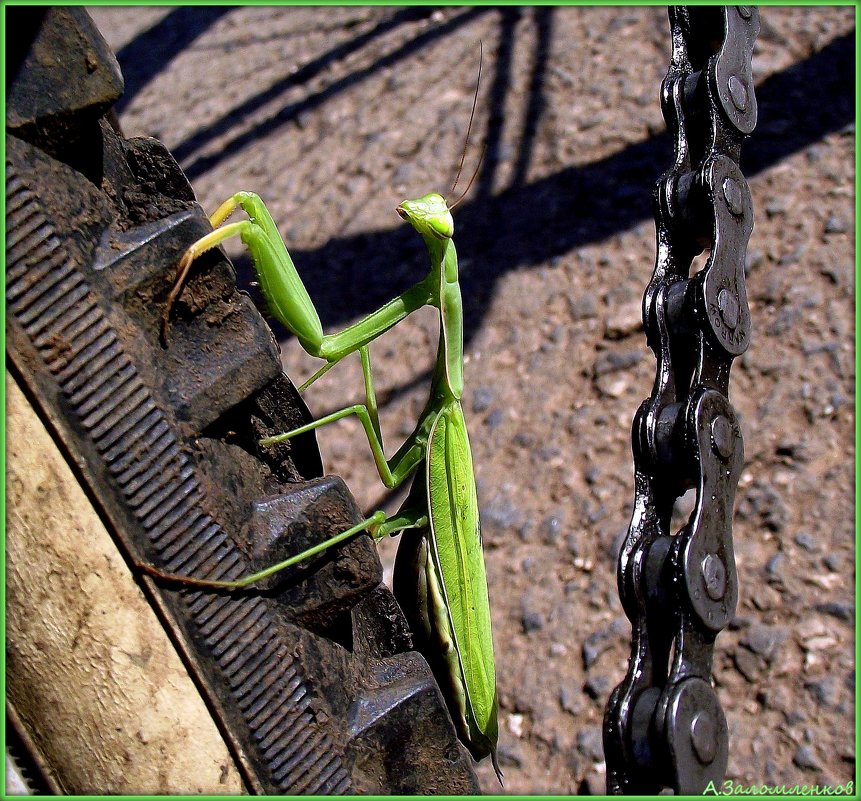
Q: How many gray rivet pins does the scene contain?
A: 7